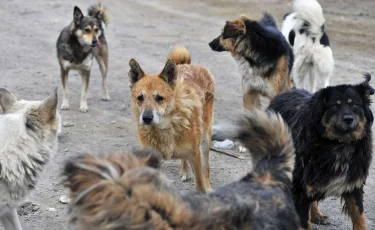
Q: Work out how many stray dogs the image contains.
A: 7